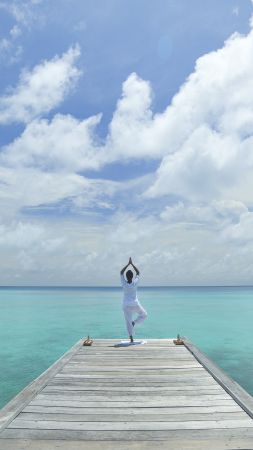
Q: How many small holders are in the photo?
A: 2